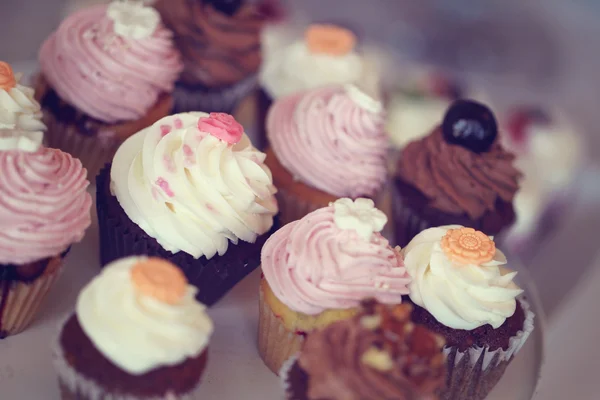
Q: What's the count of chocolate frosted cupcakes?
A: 3